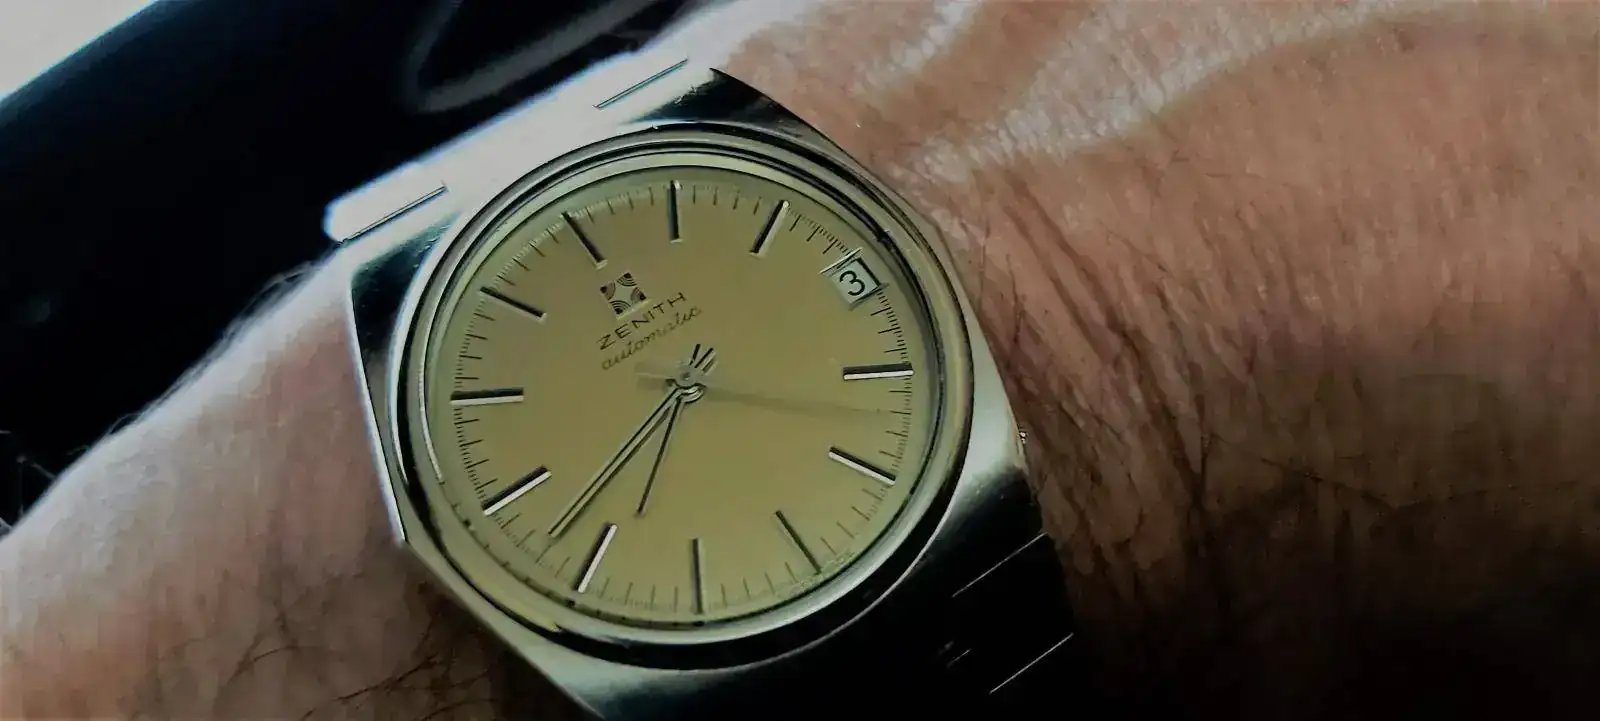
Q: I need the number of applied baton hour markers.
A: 11